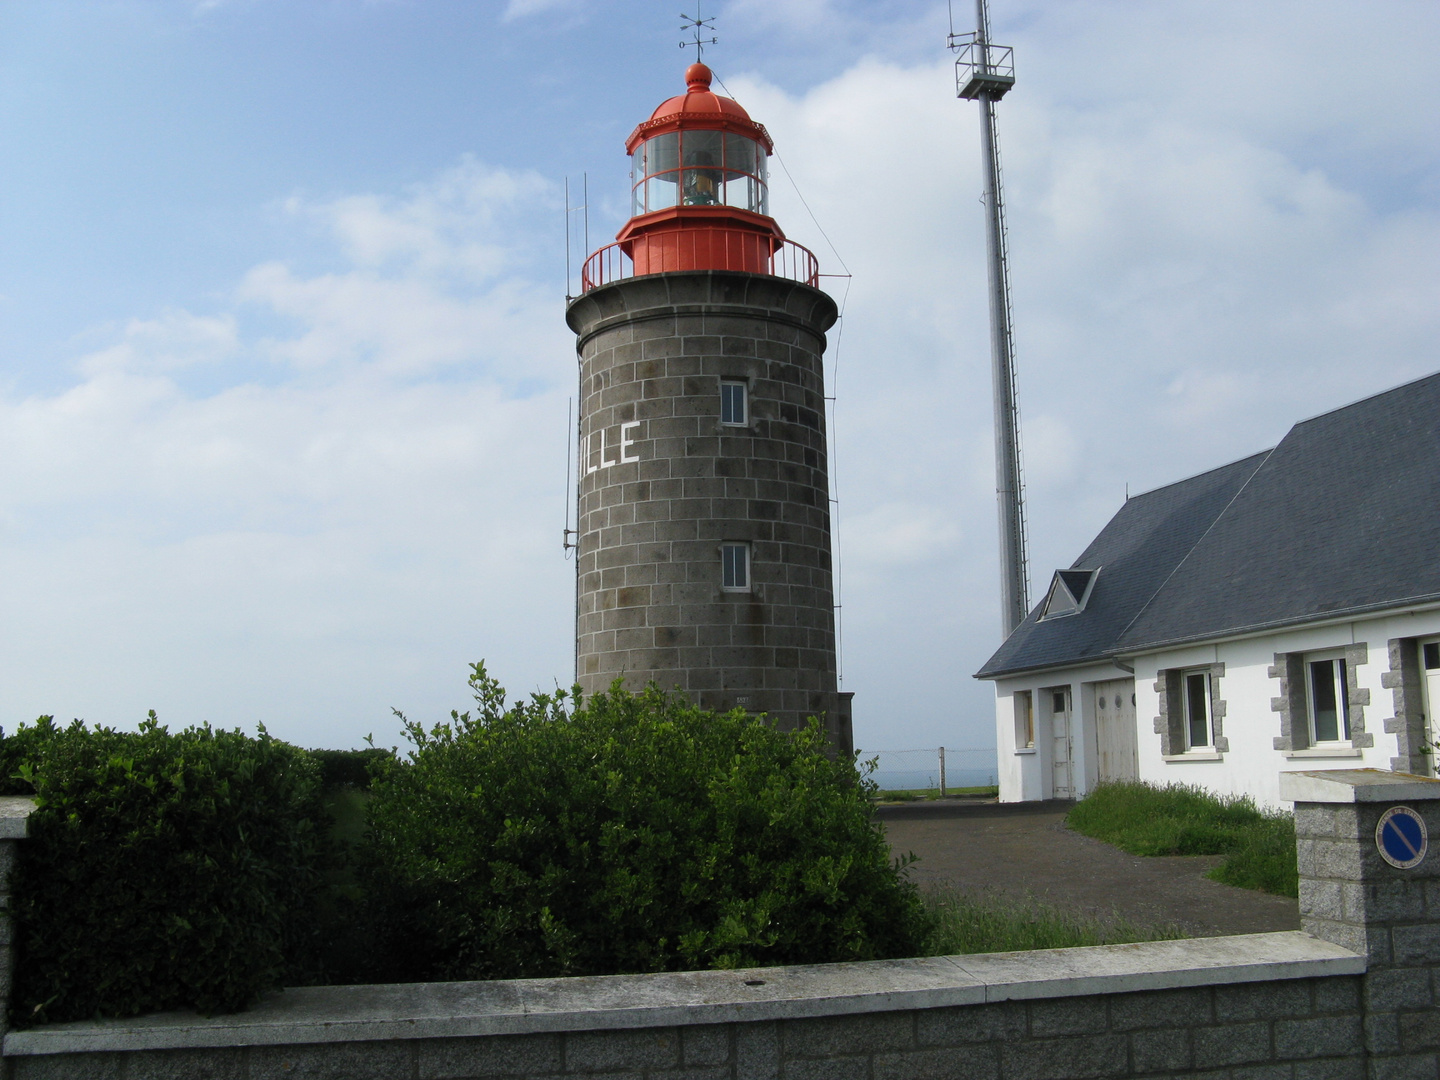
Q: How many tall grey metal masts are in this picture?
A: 1